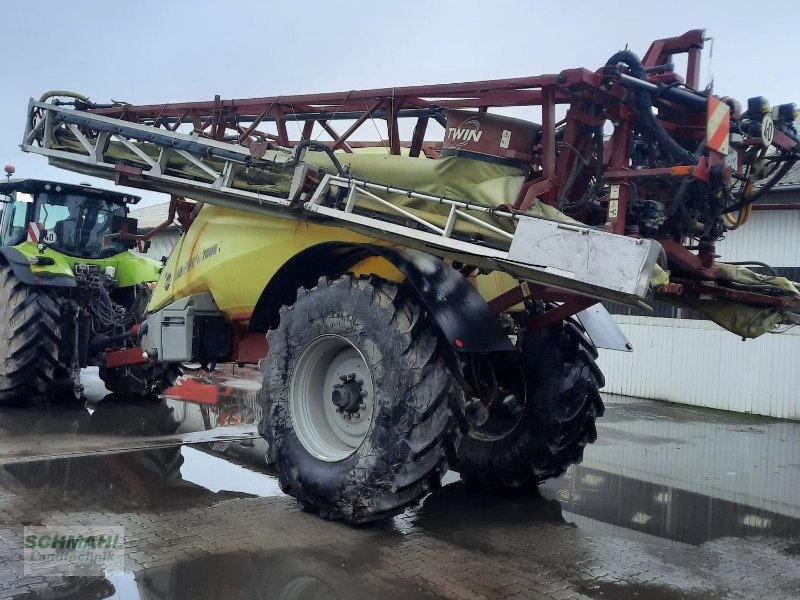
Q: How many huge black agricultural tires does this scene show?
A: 4